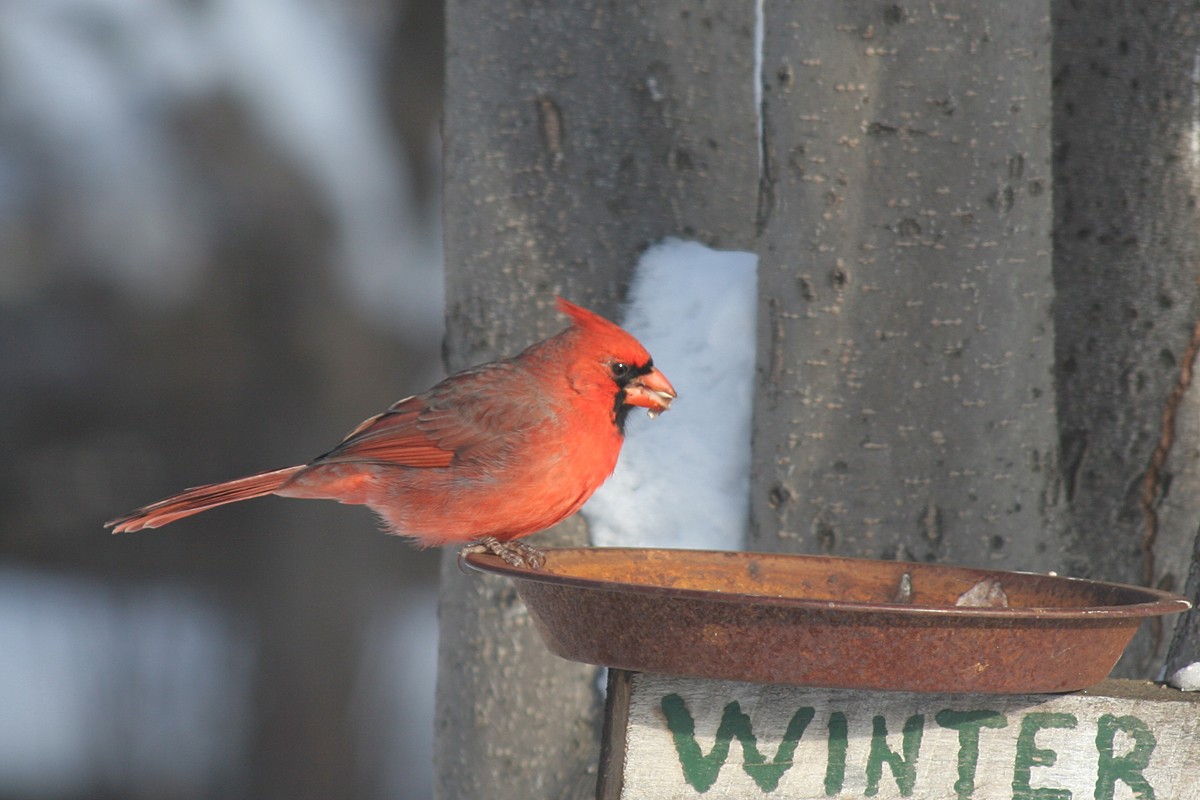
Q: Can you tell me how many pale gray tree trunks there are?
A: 3